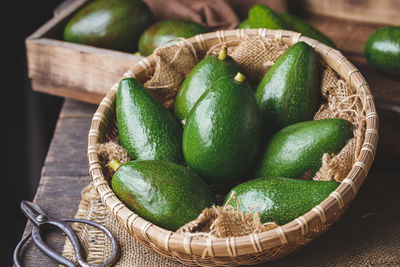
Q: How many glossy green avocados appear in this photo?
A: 12